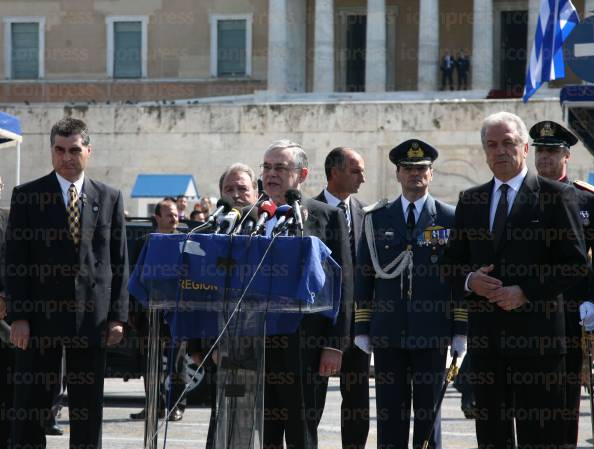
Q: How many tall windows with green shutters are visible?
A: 3